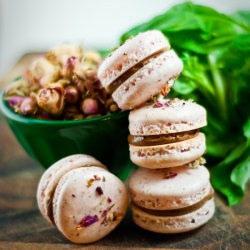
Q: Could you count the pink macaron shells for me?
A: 8